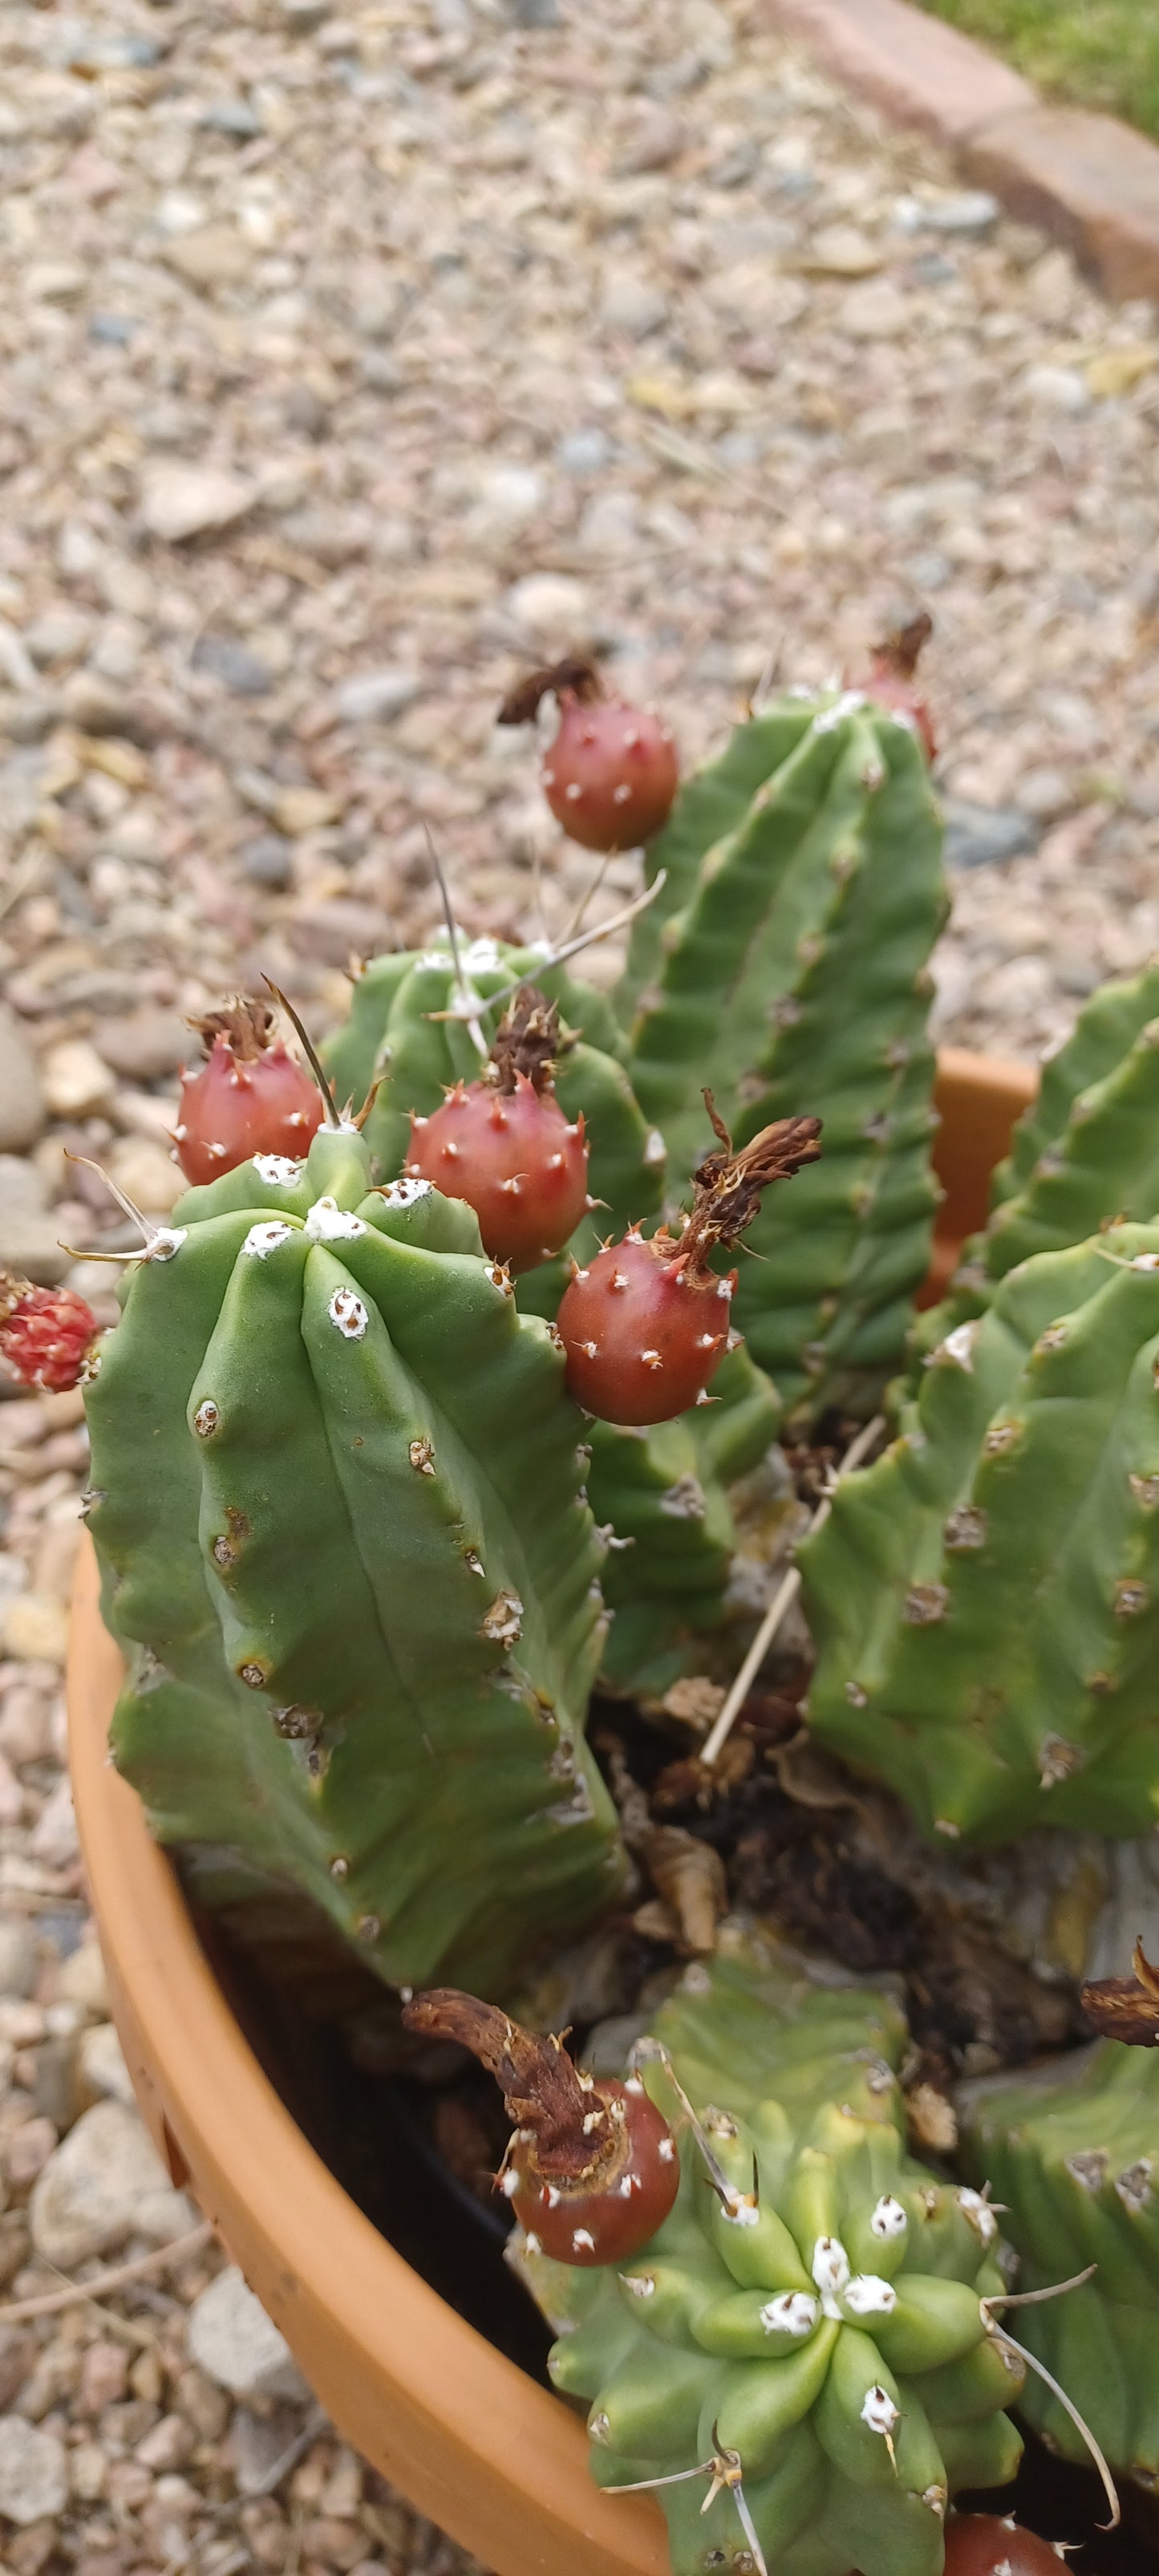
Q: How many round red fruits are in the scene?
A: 8